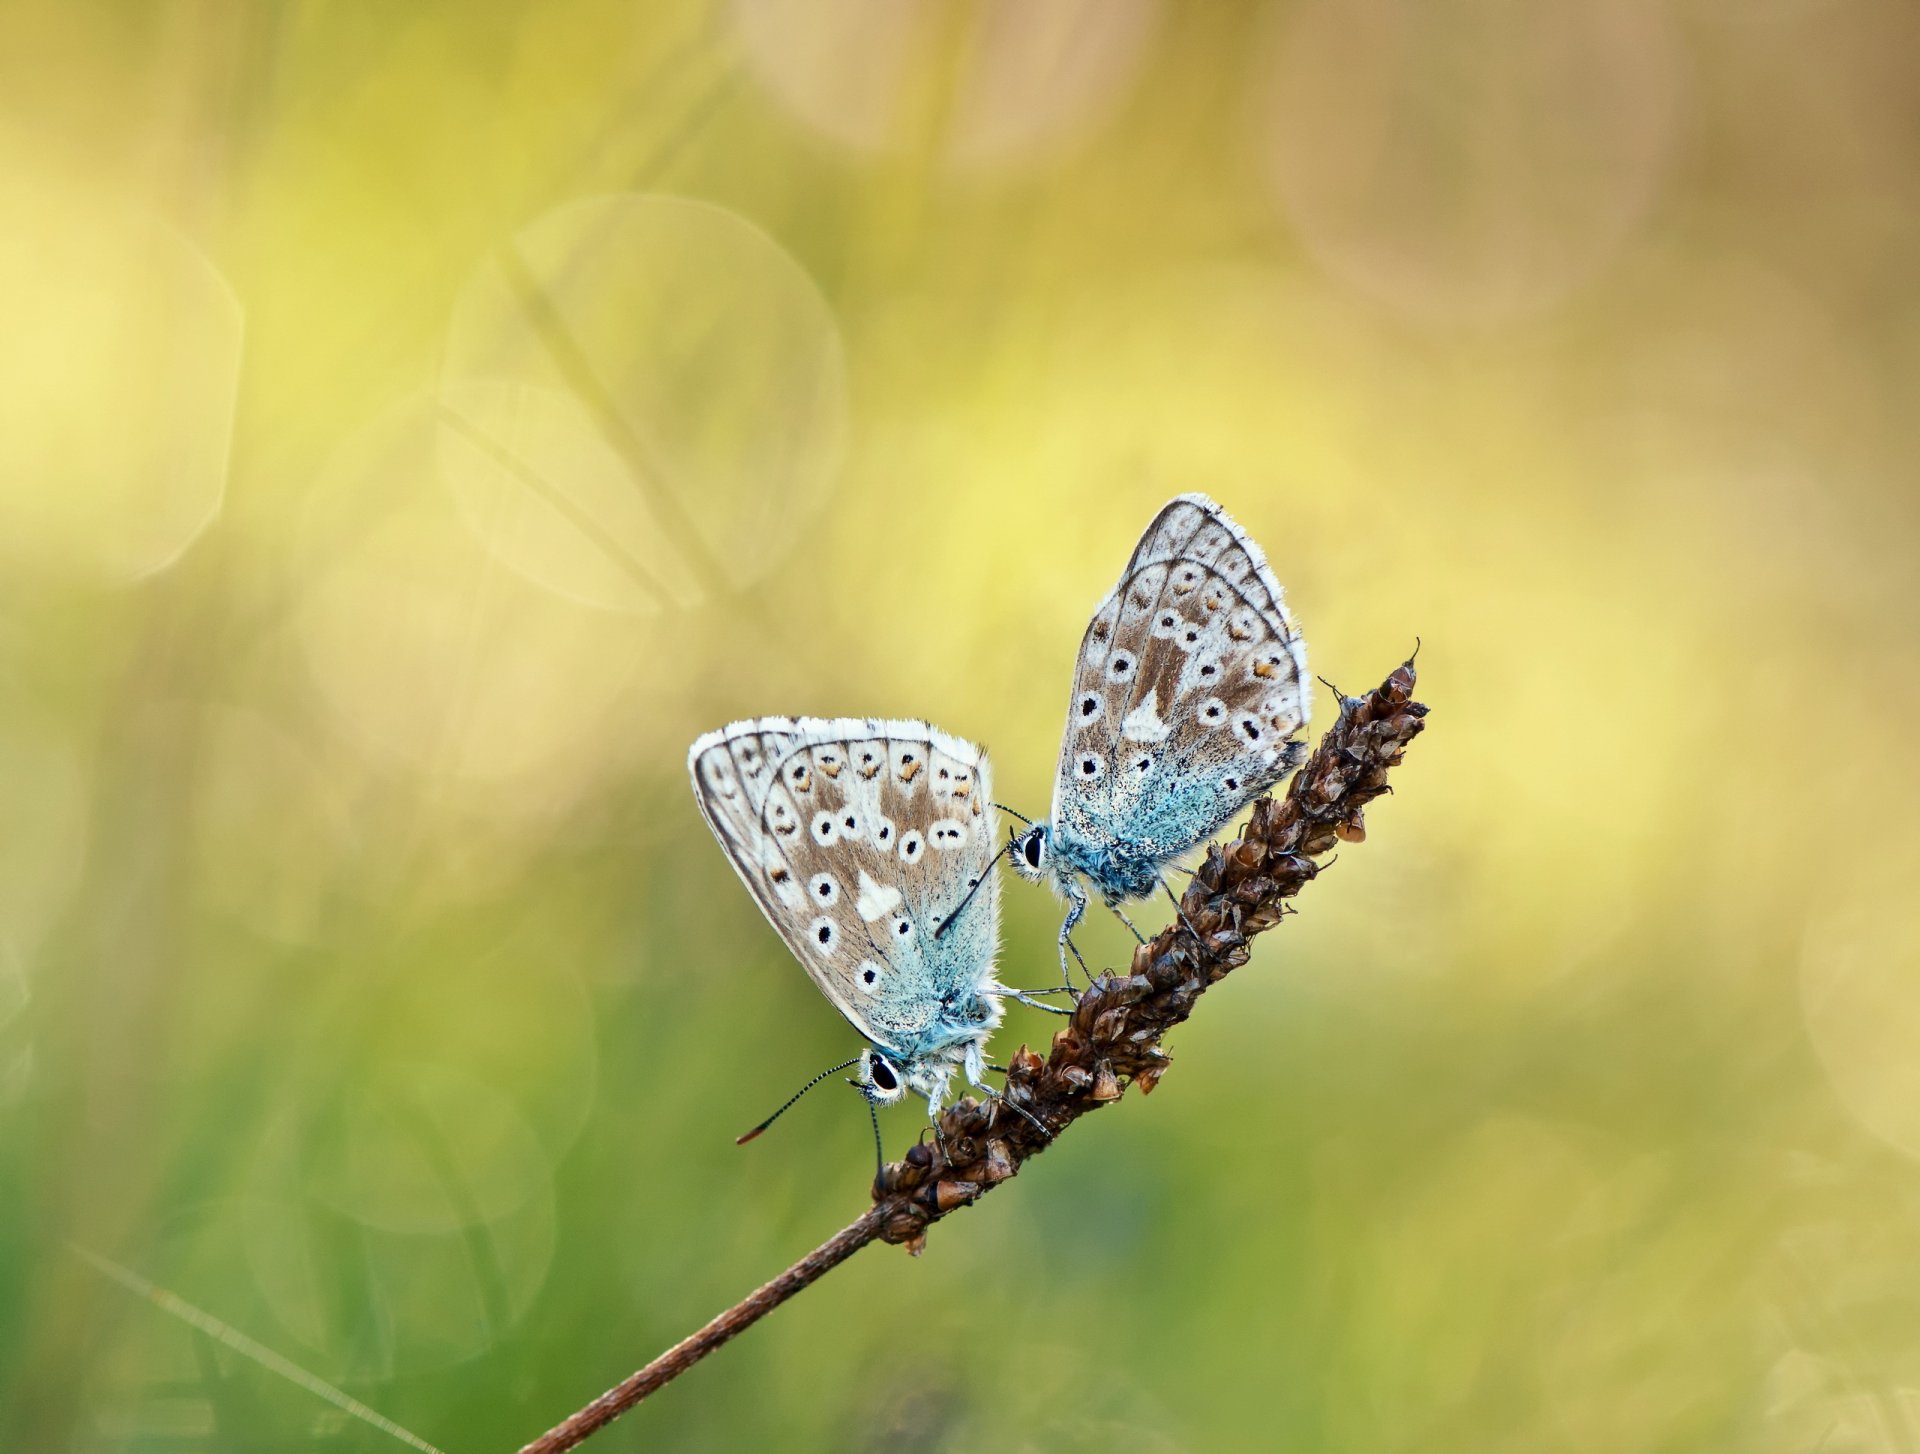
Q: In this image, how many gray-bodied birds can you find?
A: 0